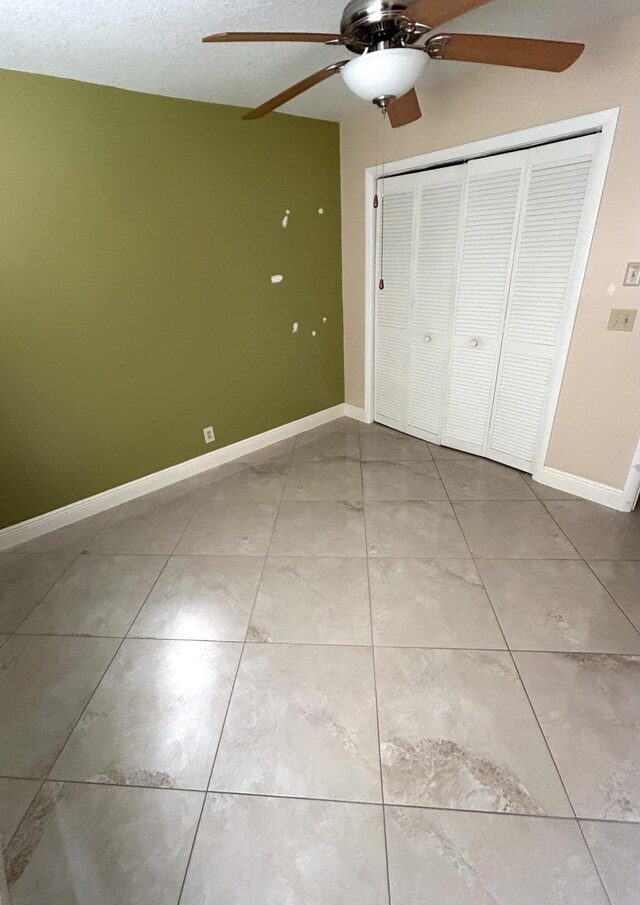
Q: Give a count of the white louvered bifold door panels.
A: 4